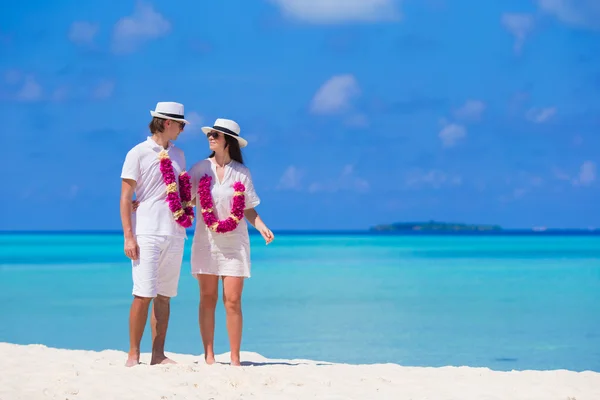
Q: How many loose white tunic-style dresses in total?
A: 1